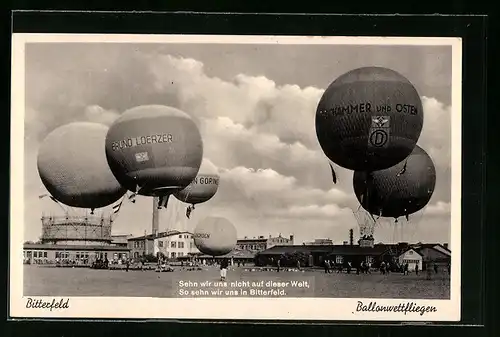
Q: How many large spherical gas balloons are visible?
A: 6